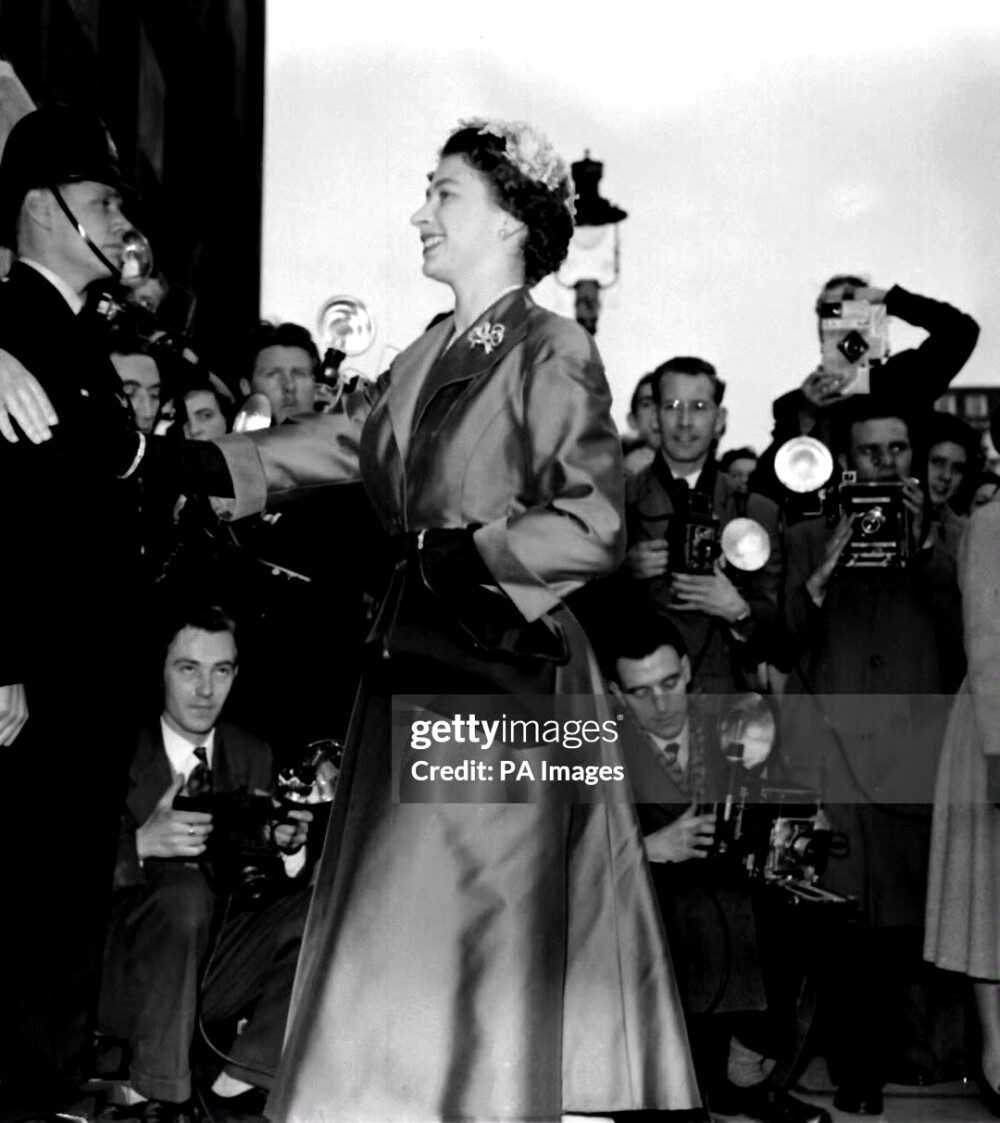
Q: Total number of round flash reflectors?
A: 7